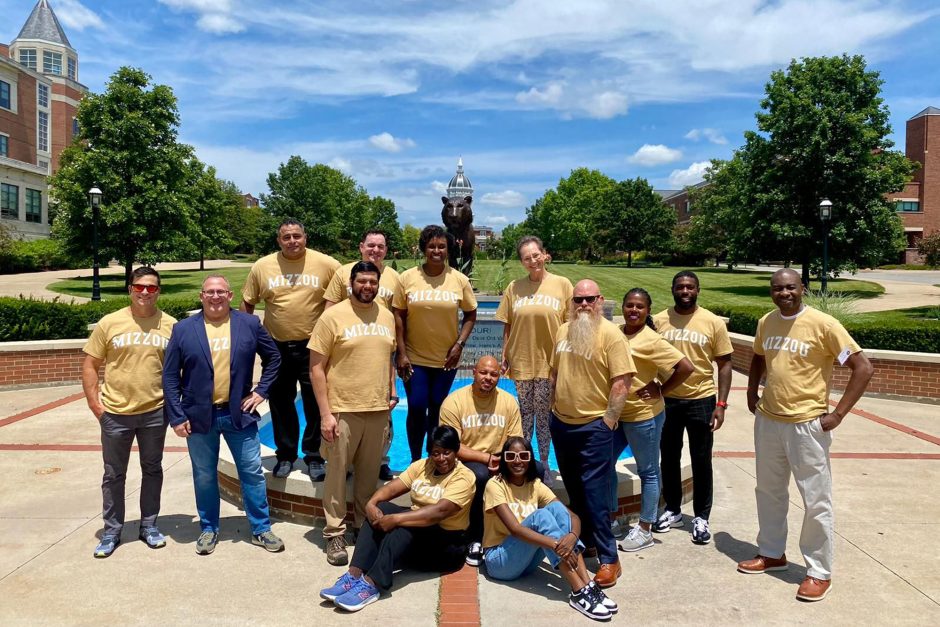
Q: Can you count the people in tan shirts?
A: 14